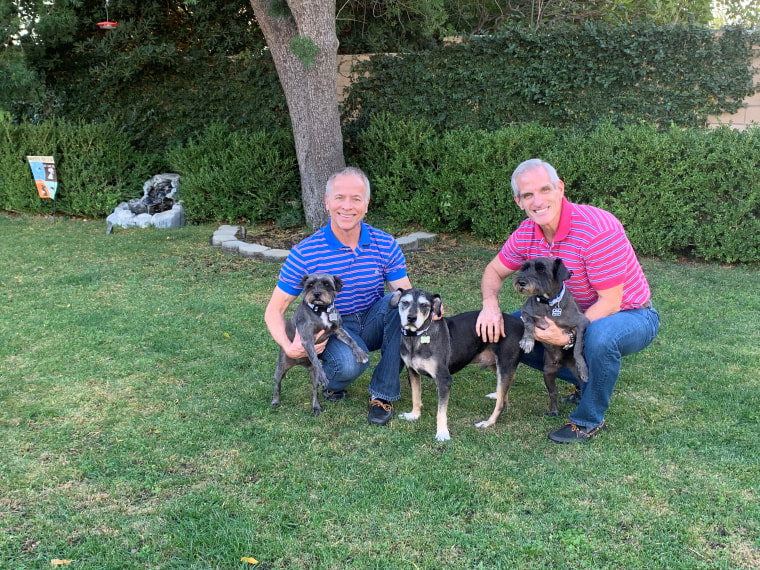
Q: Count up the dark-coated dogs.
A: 3